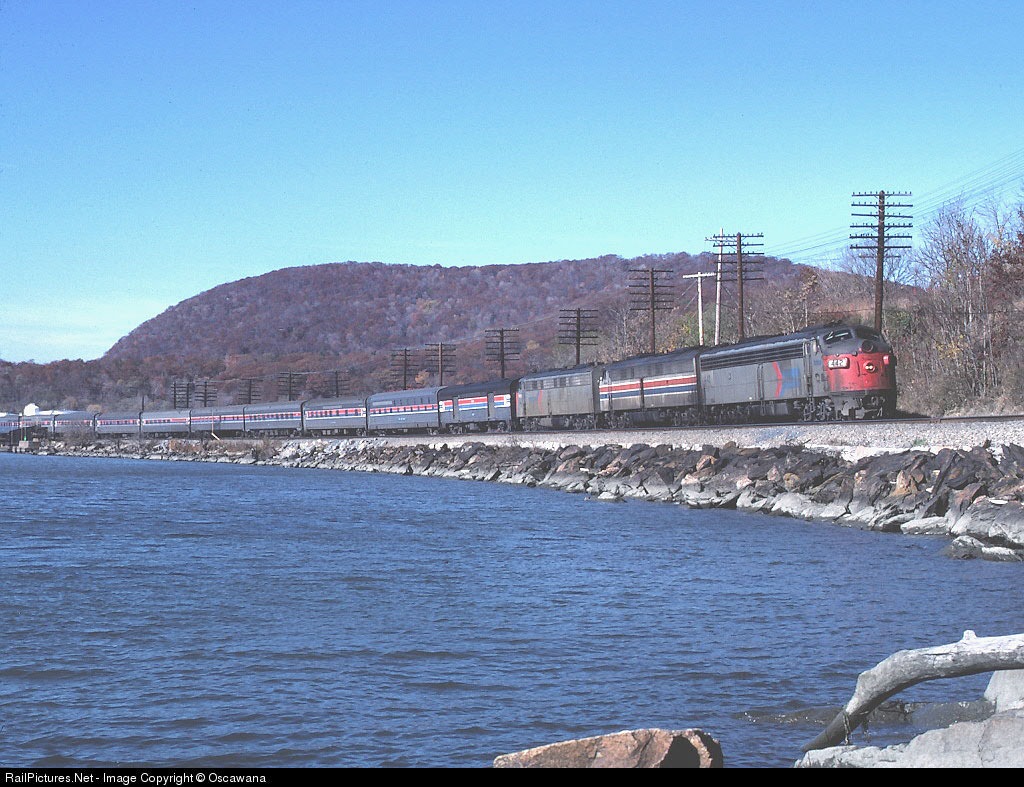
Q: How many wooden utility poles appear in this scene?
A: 15